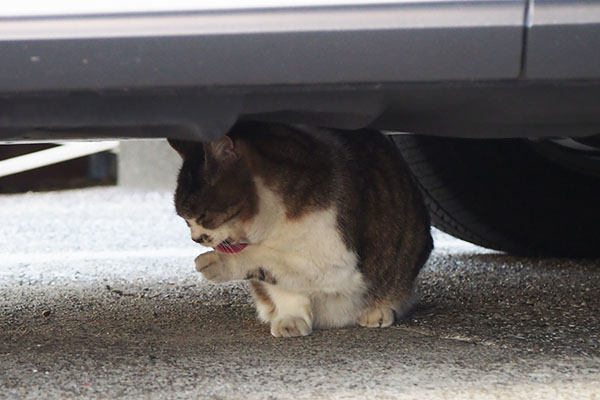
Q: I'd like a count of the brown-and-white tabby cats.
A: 1